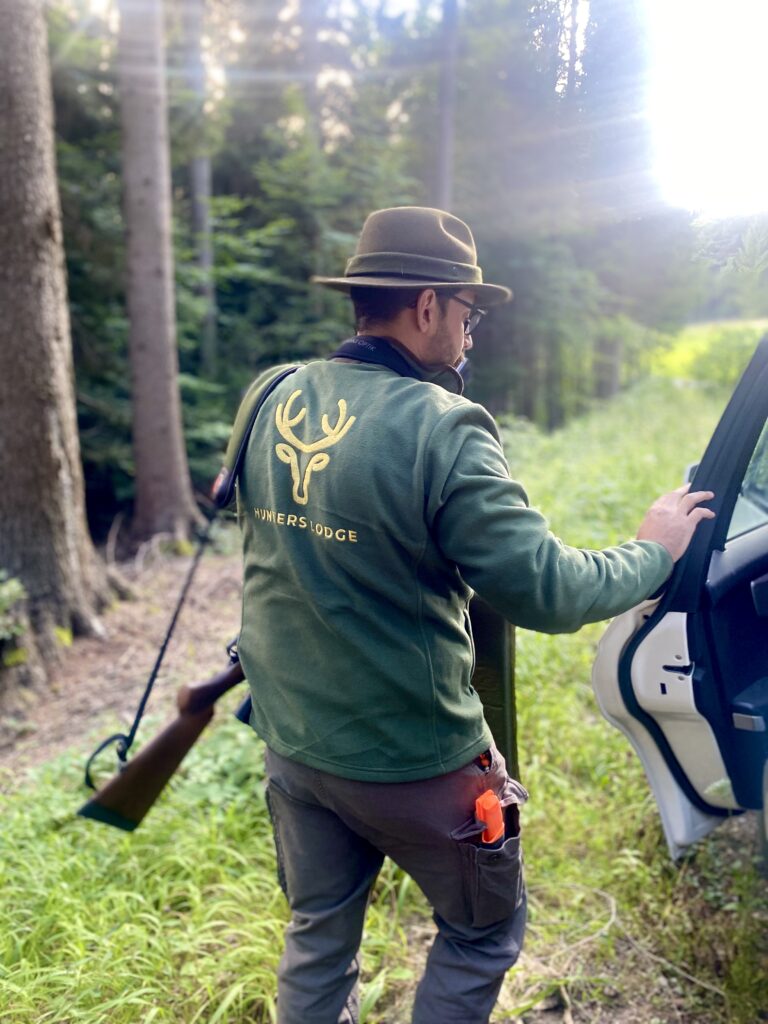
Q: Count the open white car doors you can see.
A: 1